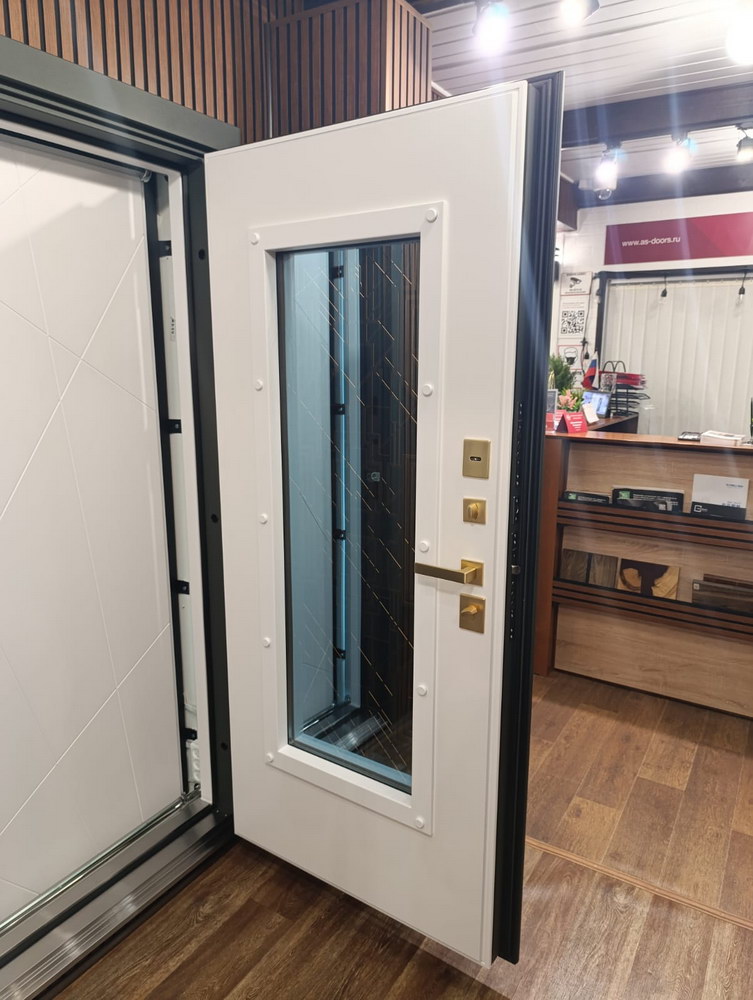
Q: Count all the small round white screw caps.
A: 10